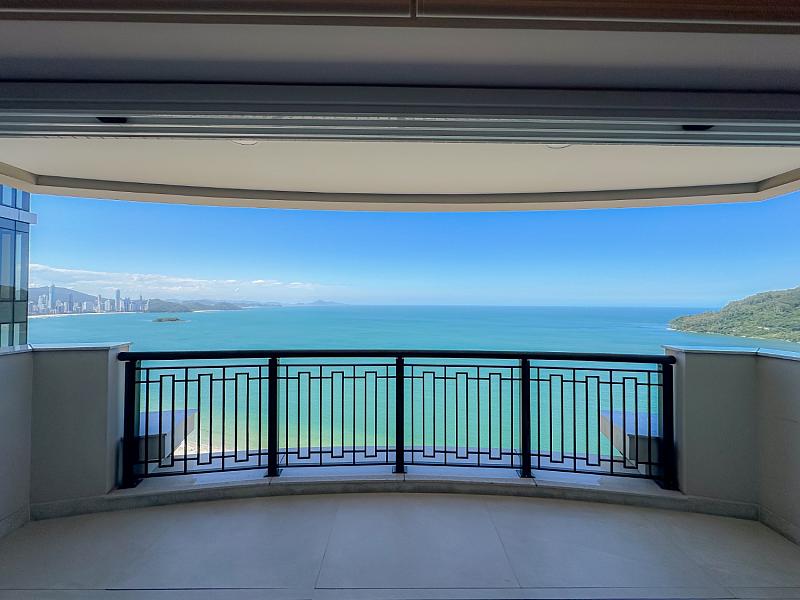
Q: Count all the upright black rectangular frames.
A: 12